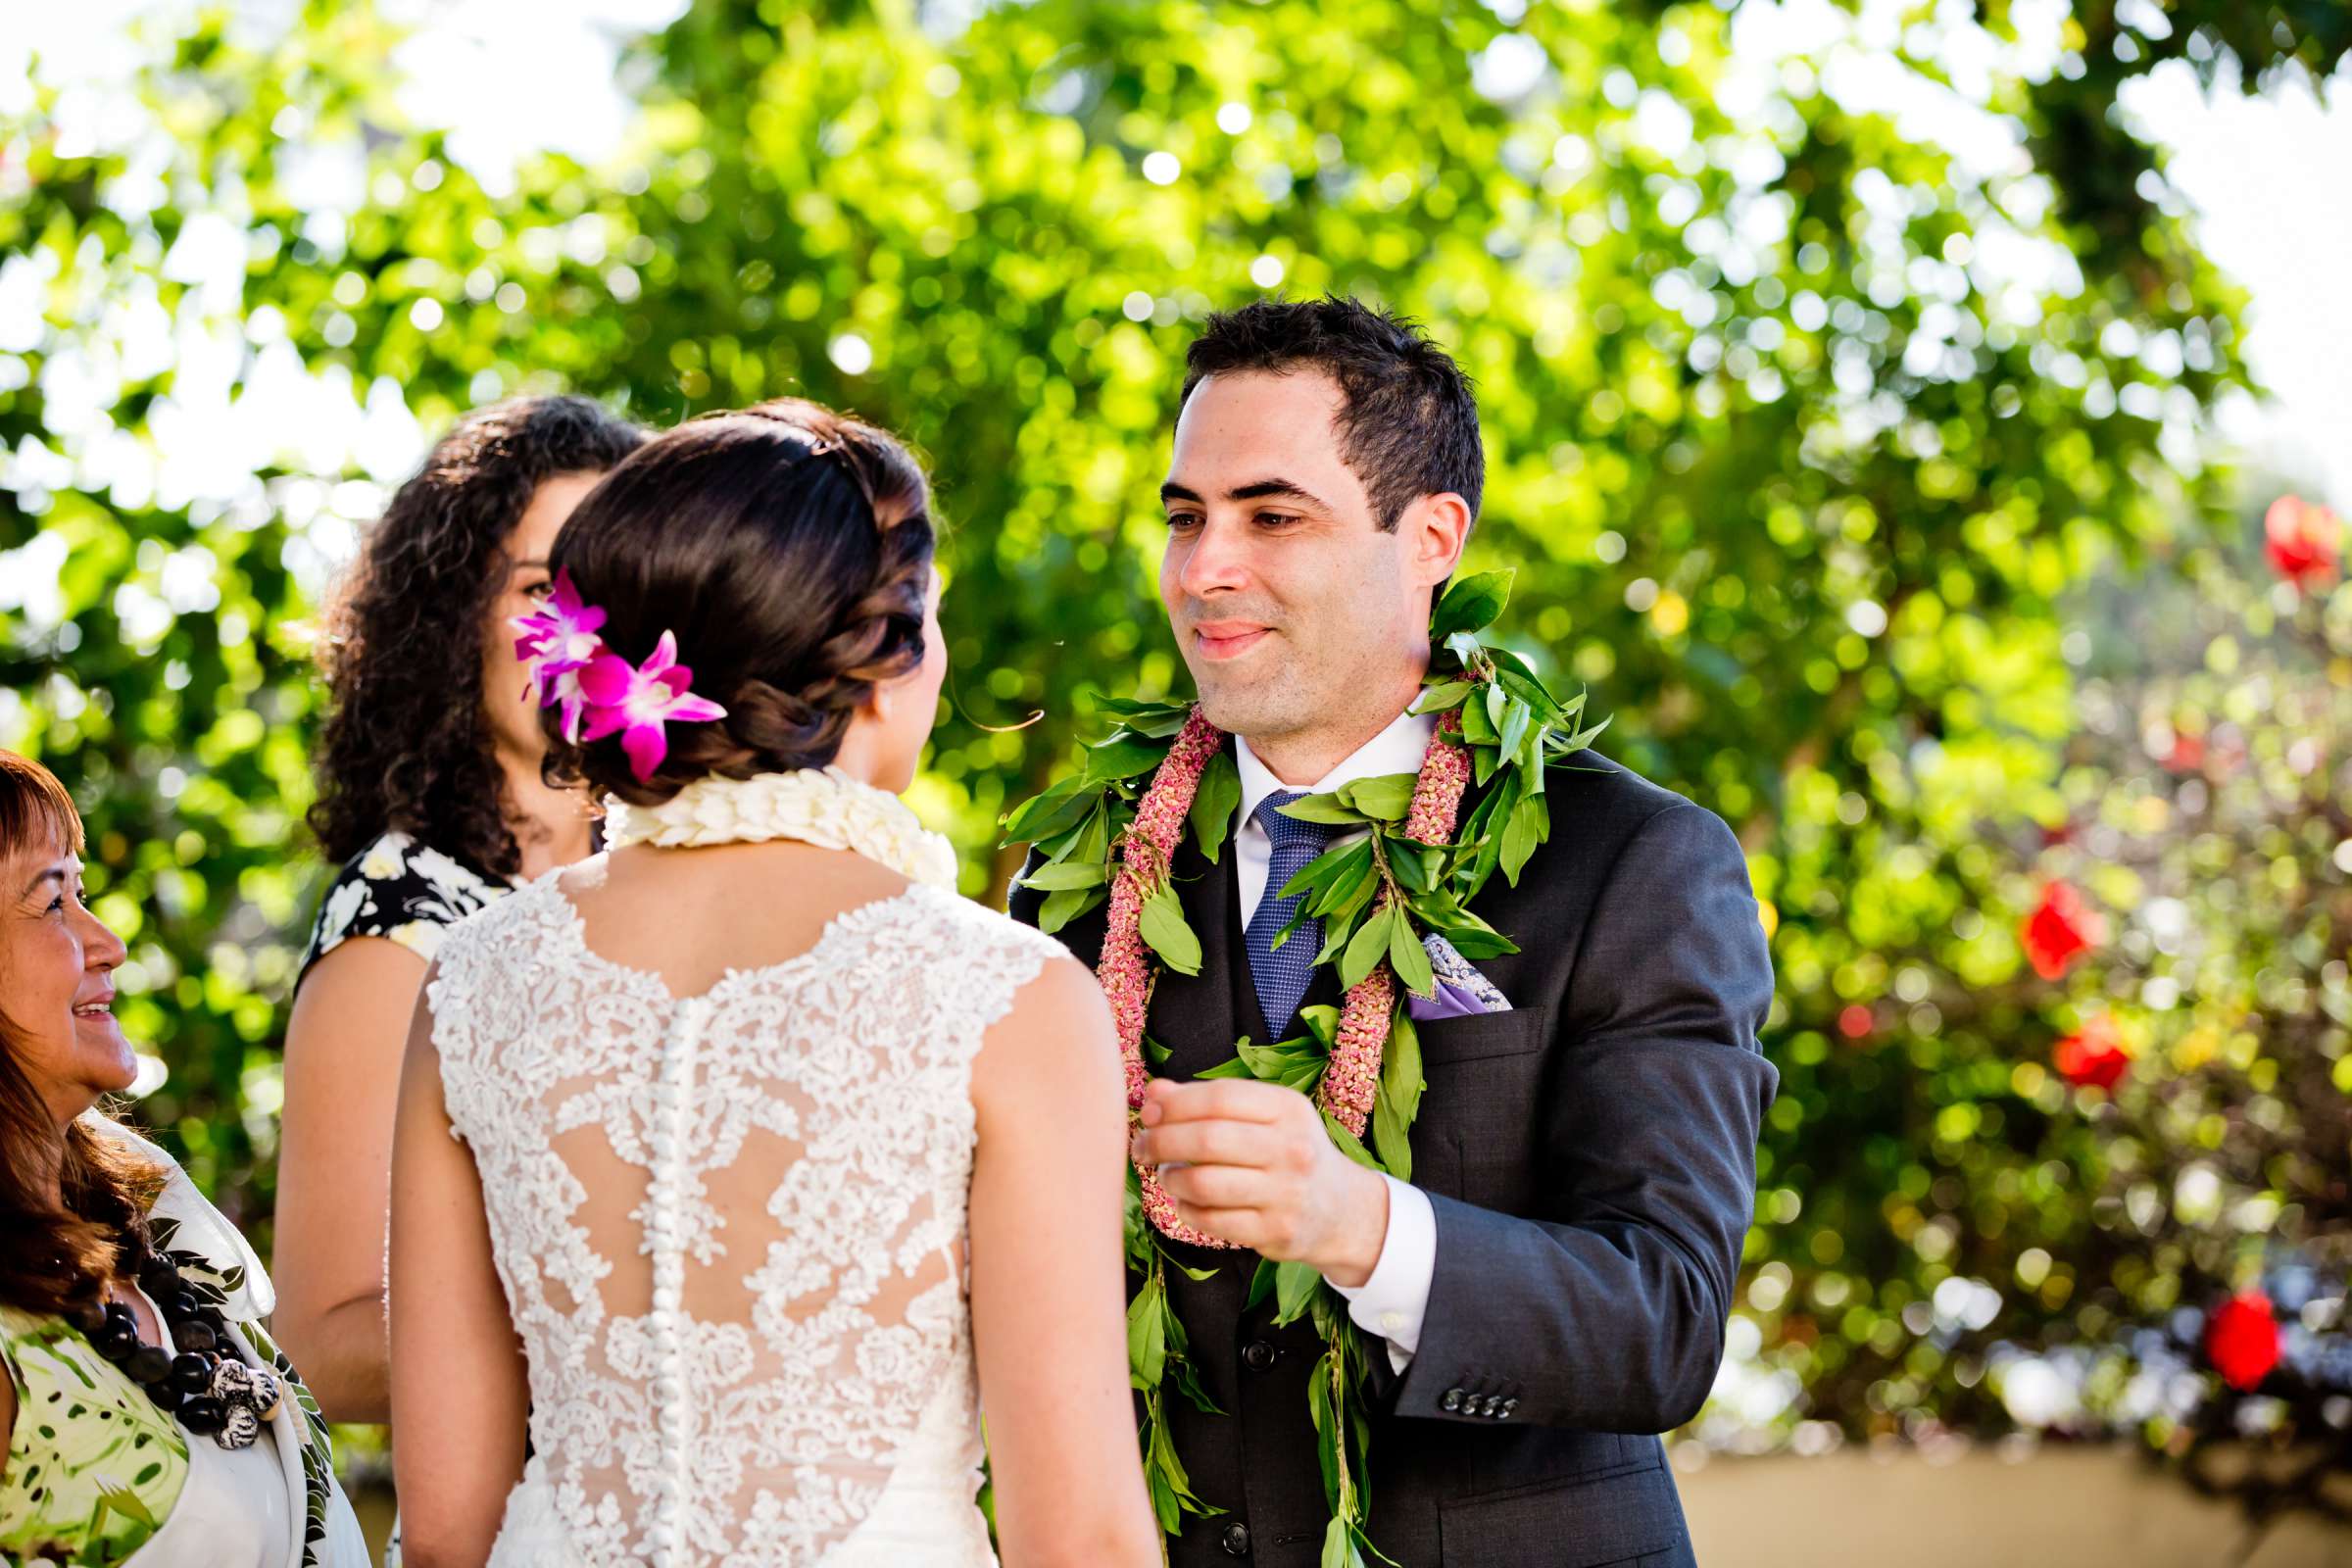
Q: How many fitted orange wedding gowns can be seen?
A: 0